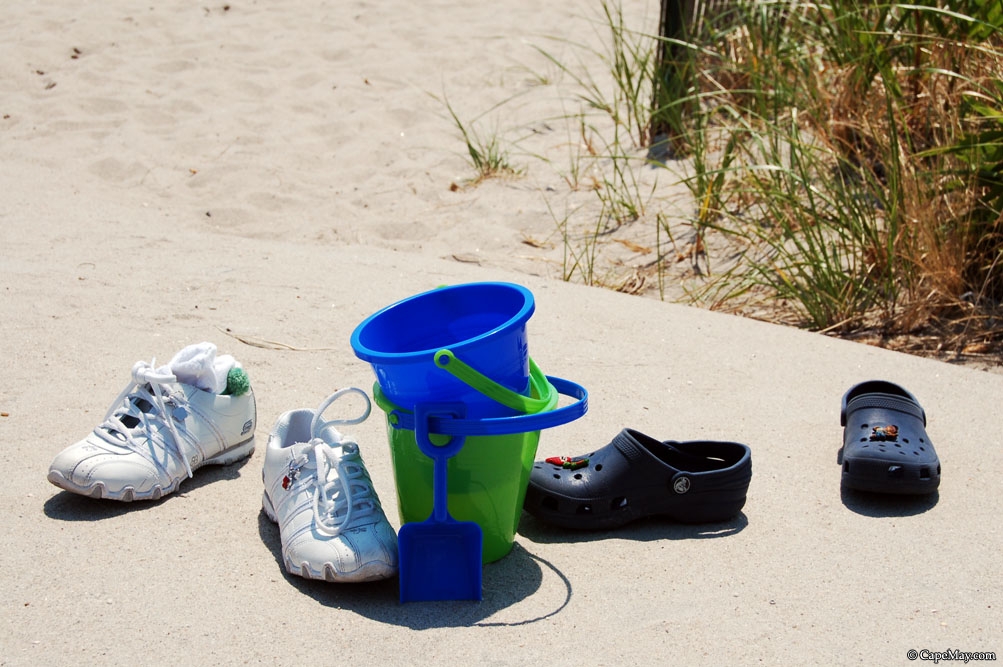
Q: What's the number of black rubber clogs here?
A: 2